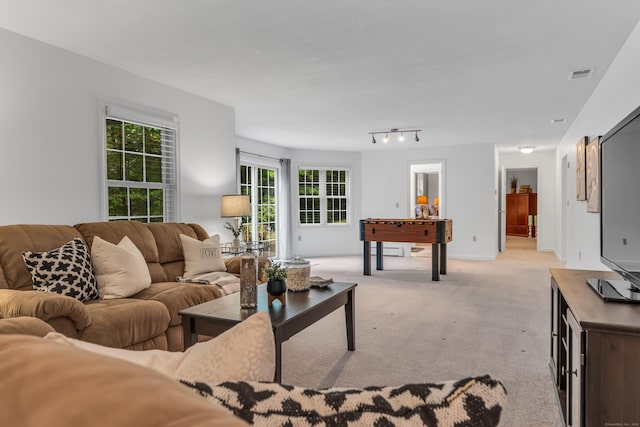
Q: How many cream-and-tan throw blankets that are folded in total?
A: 1